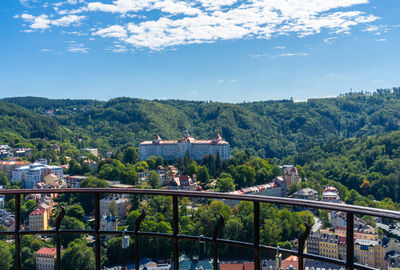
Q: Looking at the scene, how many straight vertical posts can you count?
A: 5